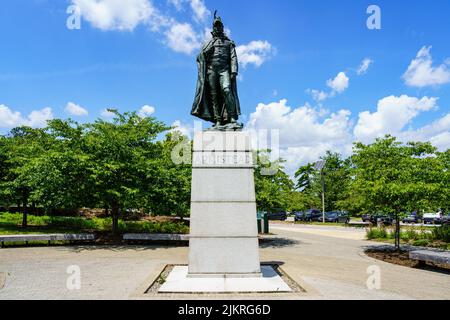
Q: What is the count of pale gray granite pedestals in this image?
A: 1